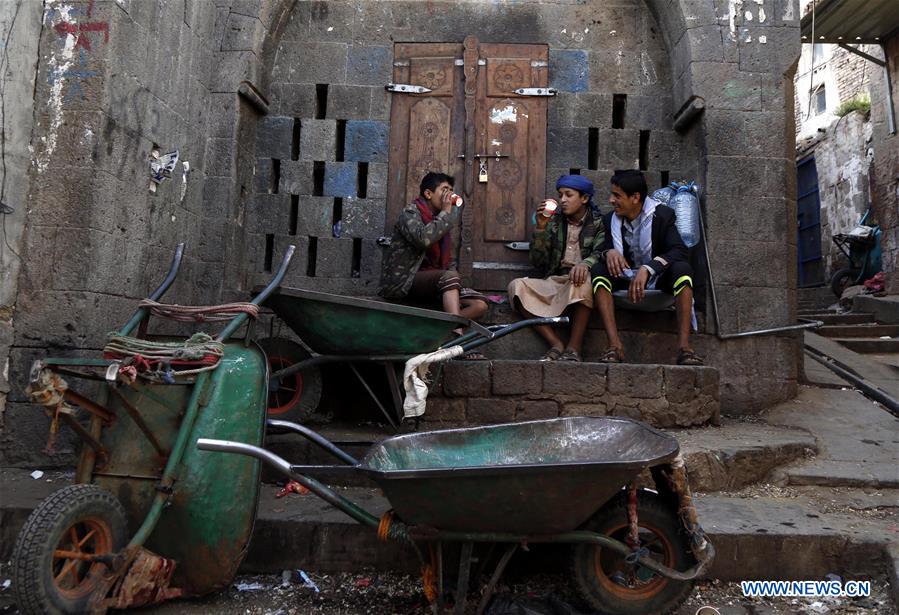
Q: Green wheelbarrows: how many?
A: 3